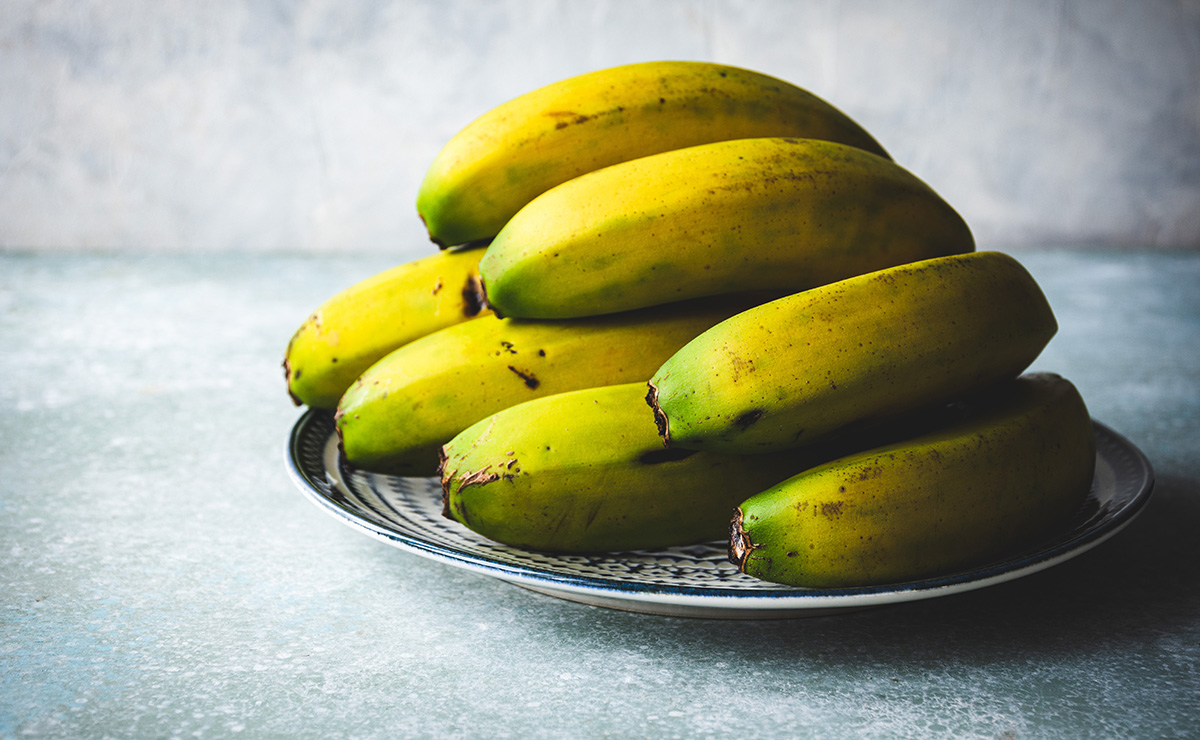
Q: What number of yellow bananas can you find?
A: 7